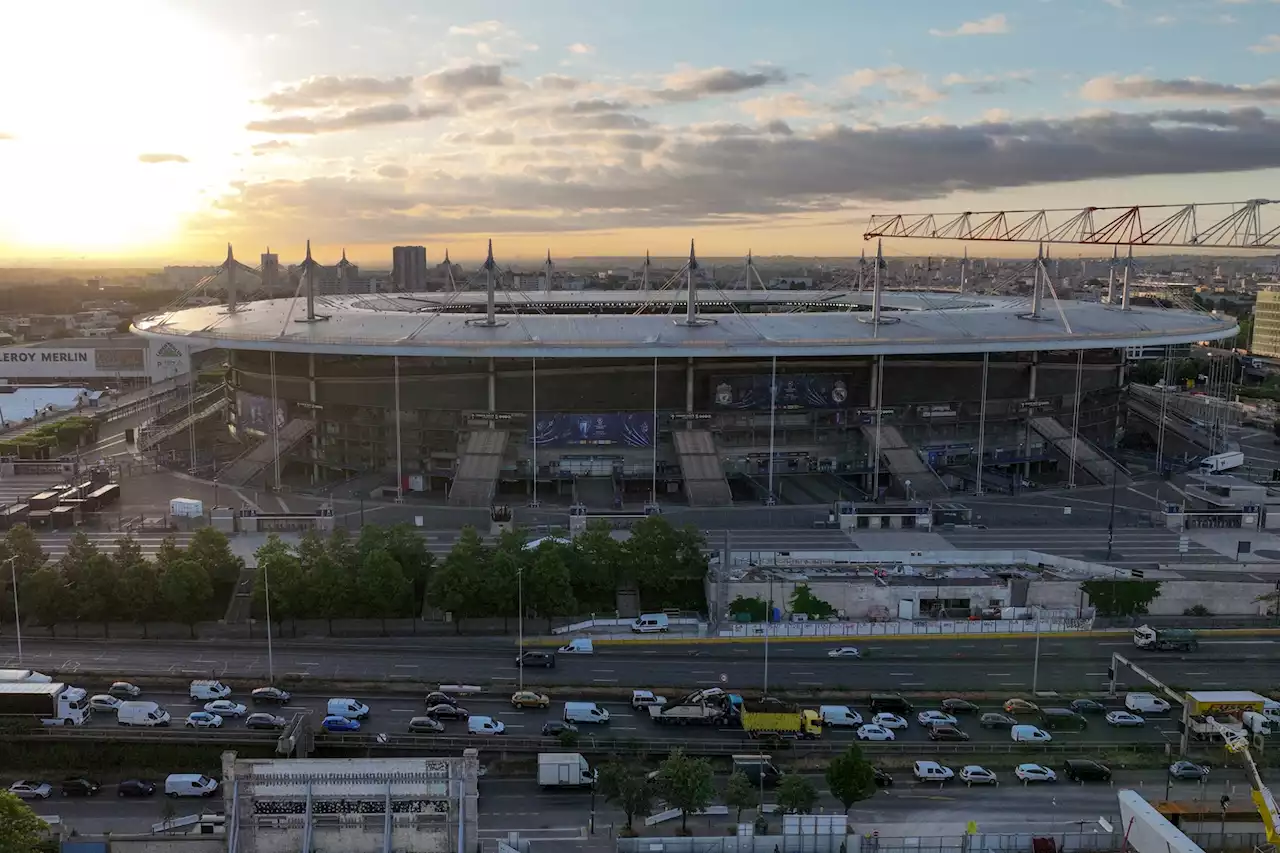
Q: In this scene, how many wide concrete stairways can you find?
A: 5